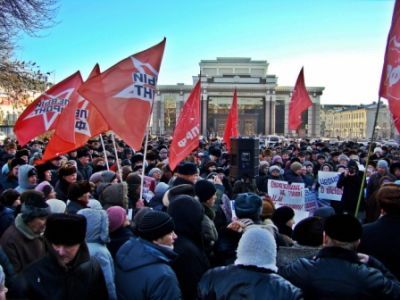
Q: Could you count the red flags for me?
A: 7